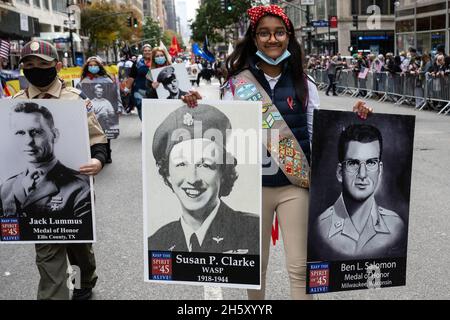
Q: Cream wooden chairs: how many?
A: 0